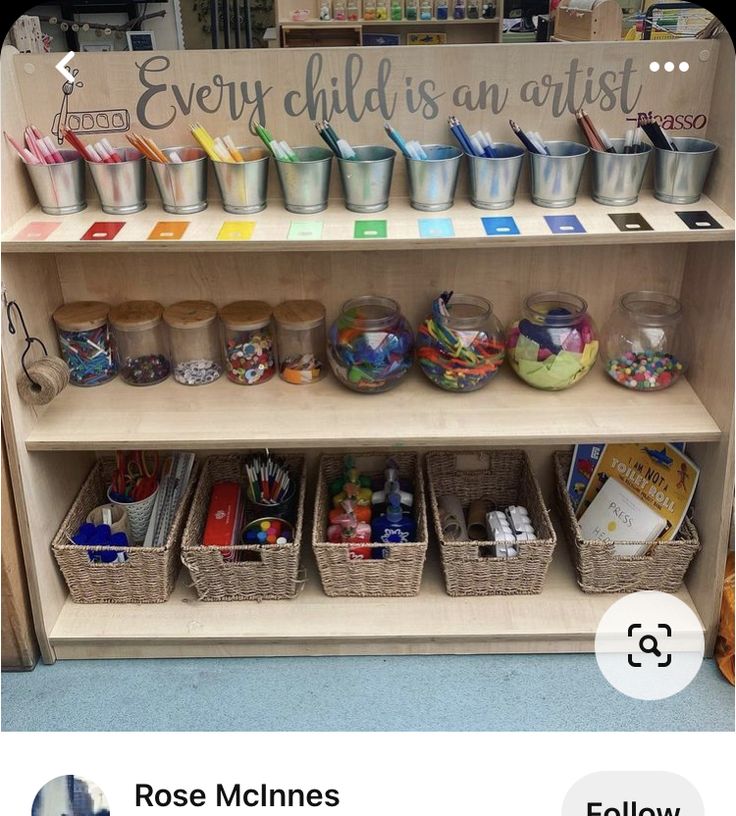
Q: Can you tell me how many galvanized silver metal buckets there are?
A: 11